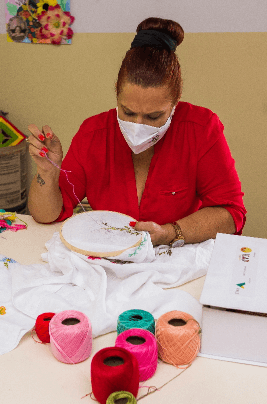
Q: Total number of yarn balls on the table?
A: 7